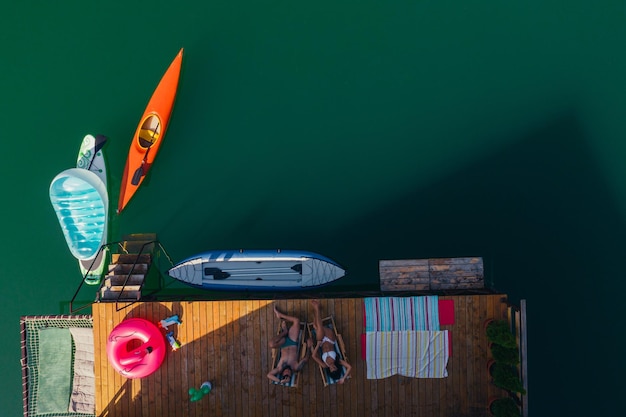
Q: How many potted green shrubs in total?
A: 4